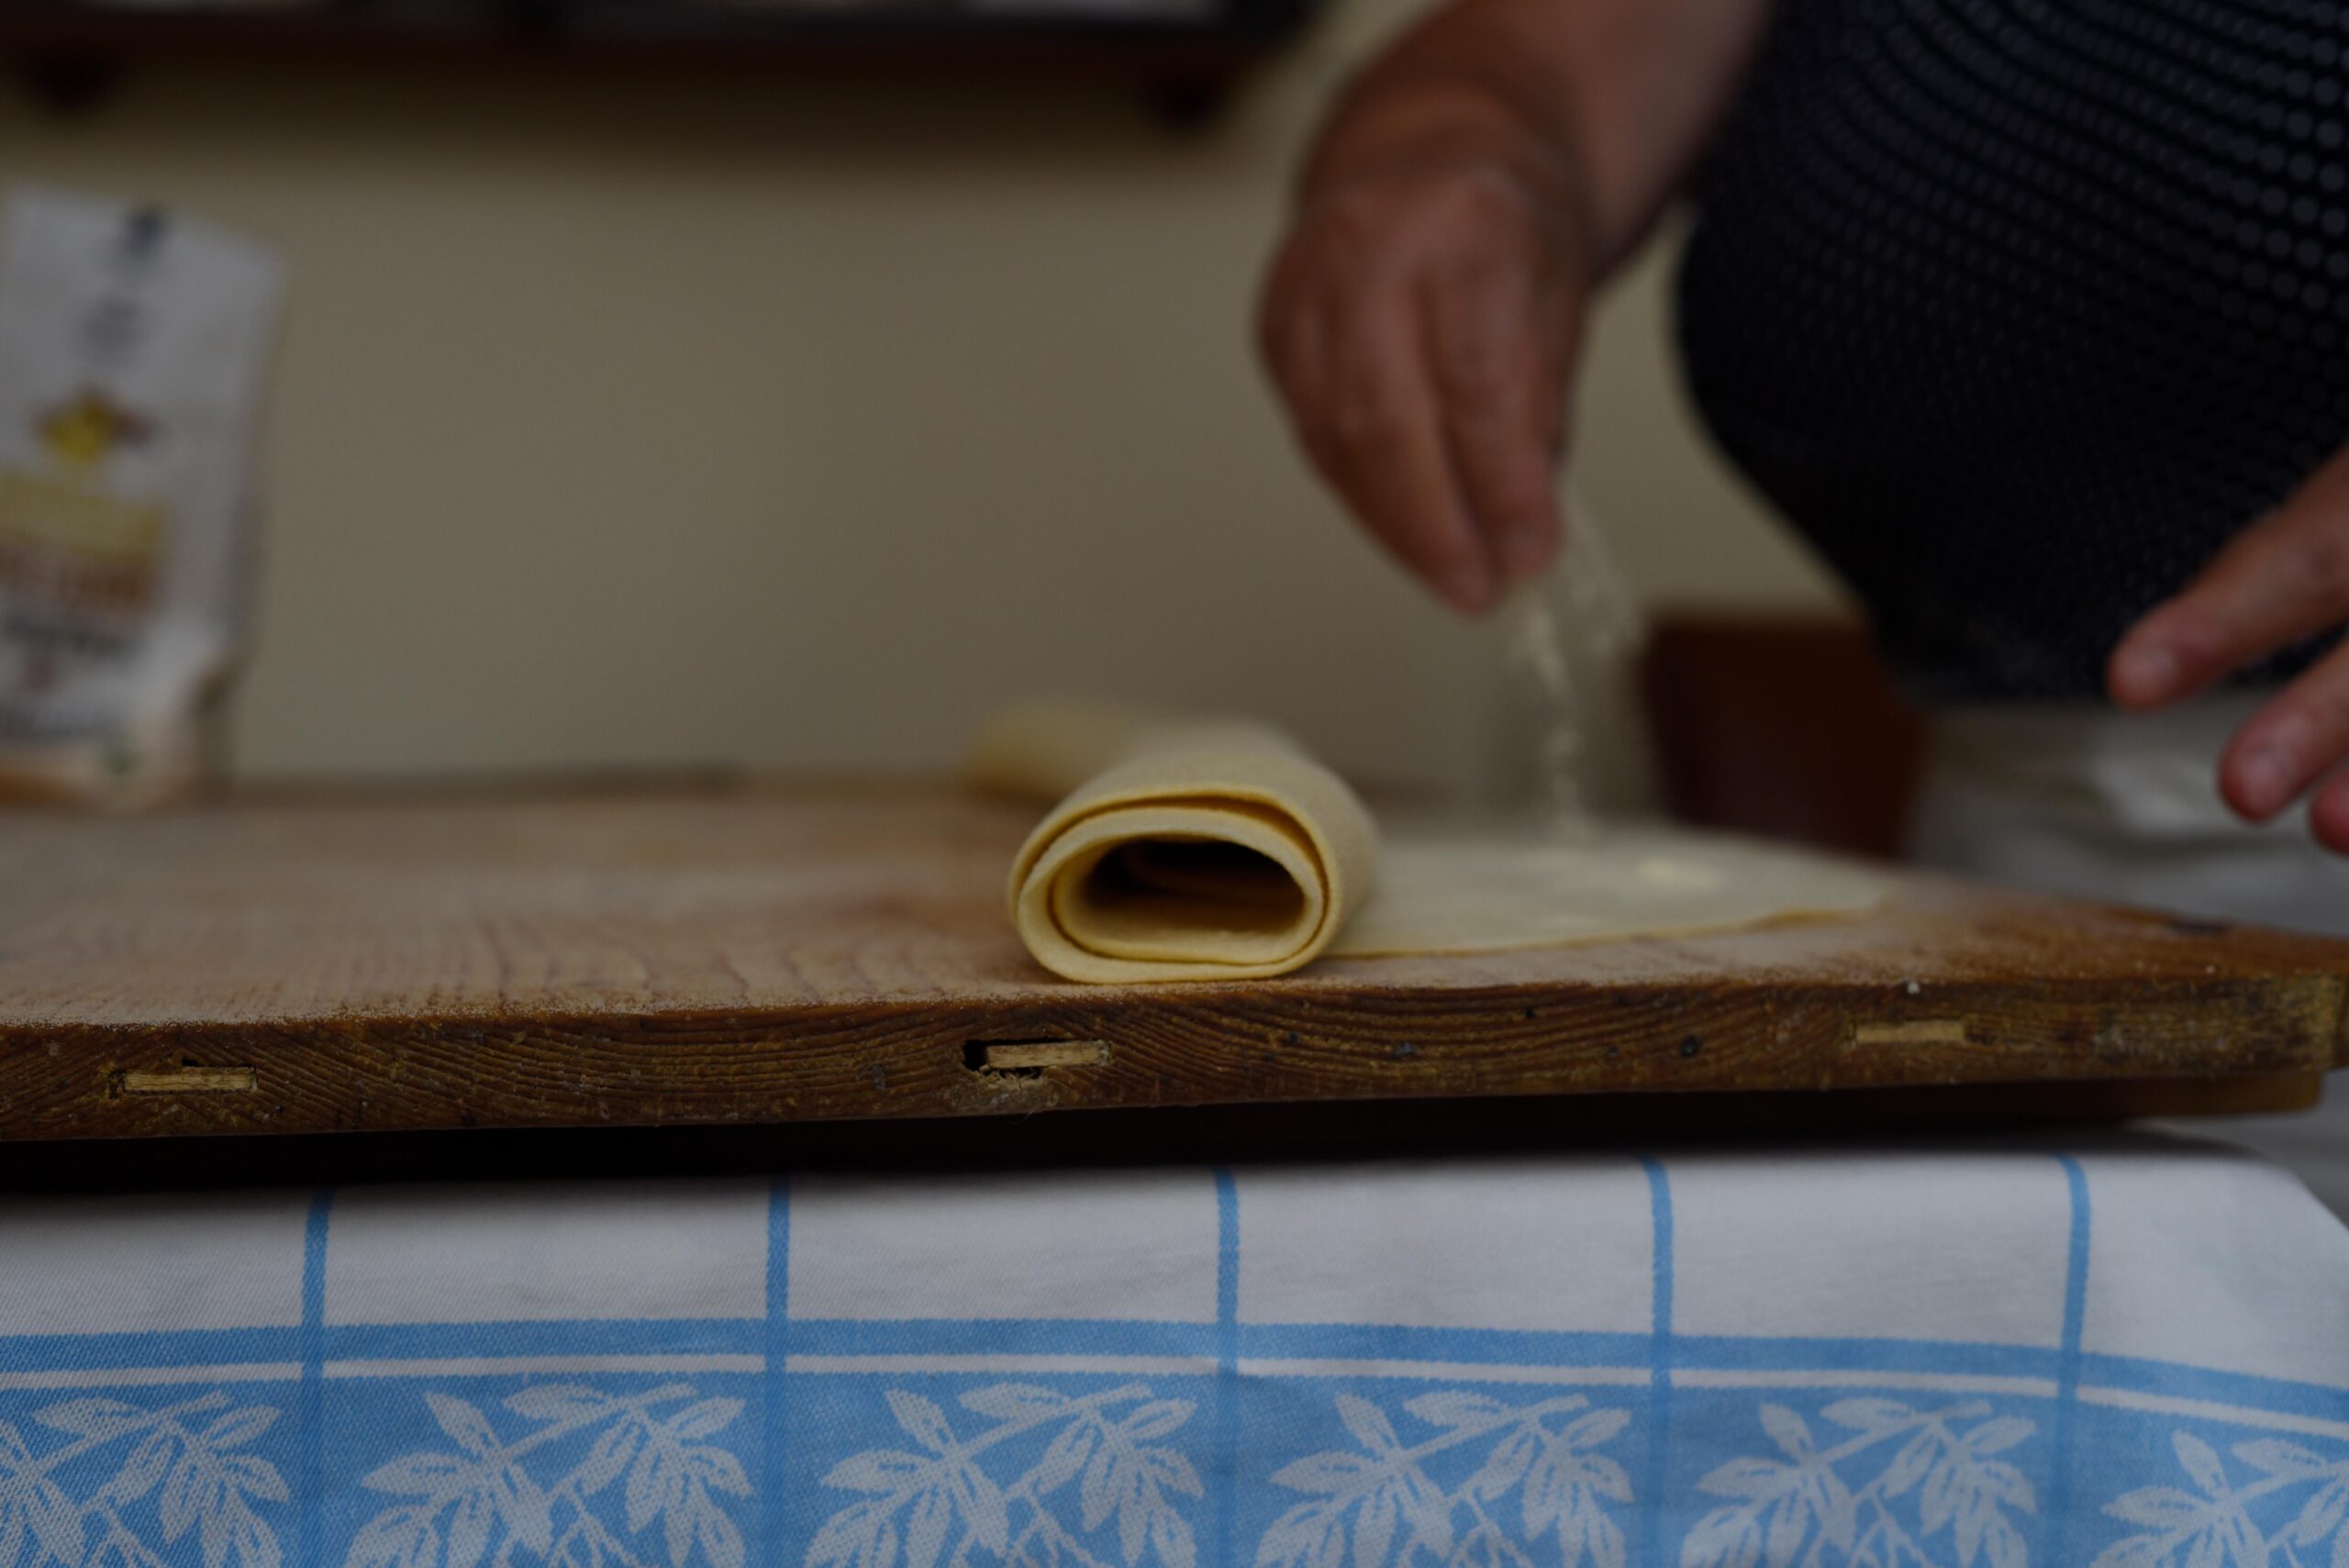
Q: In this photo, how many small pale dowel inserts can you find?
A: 3